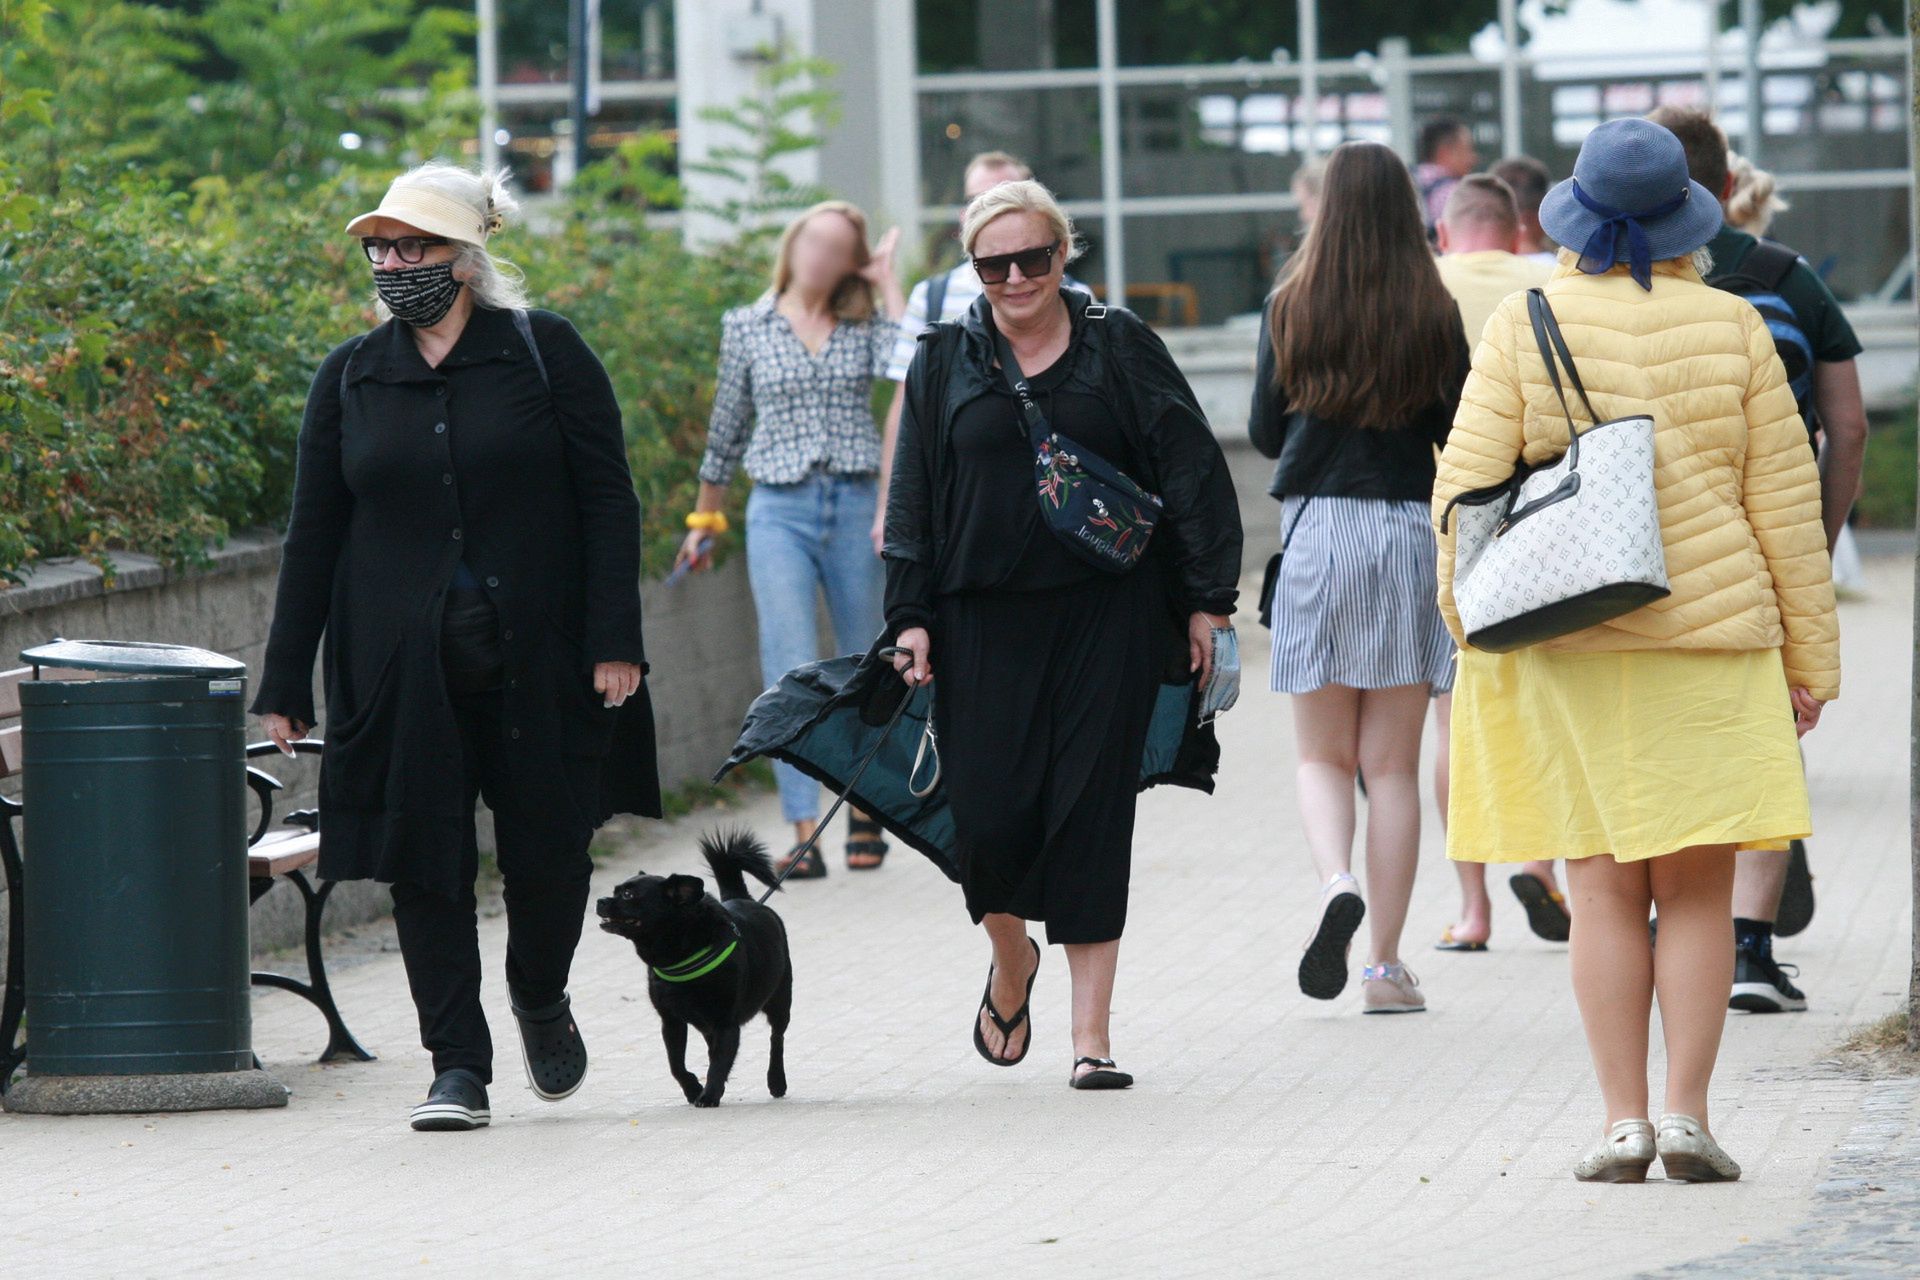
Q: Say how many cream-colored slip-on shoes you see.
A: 2